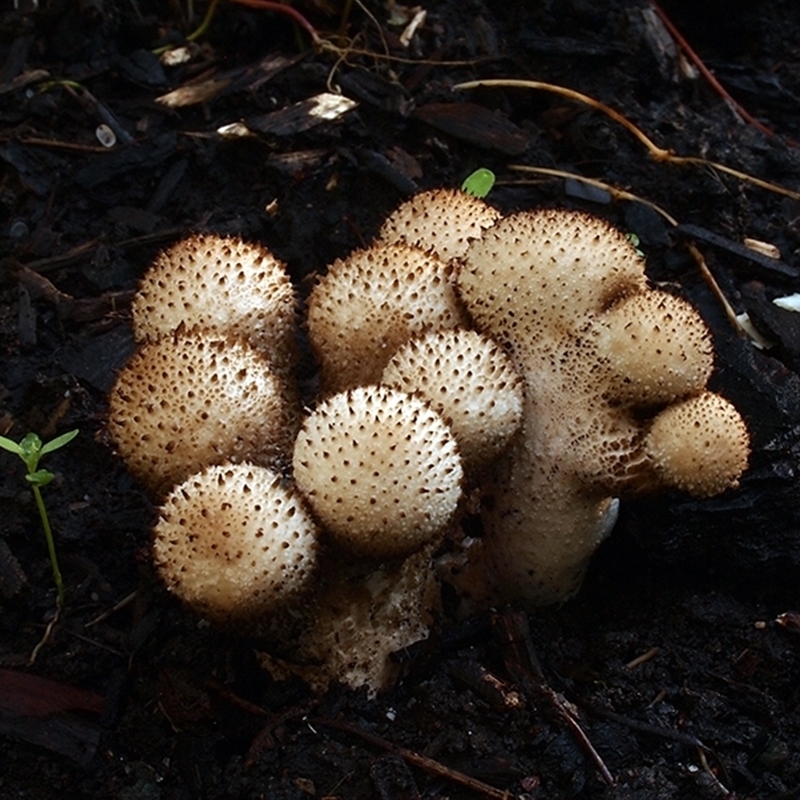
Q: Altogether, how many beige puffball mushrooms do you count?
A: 10